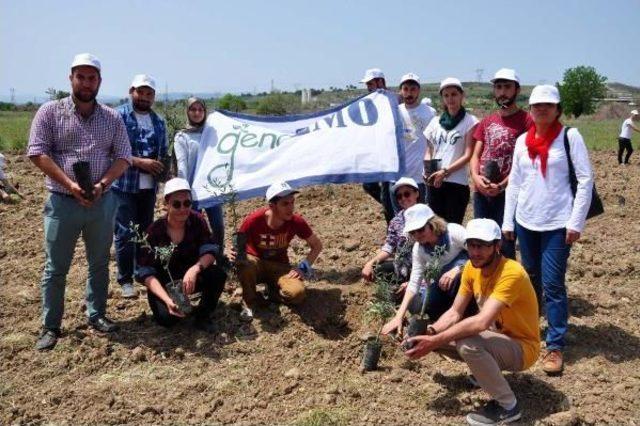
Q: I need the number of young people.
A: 13